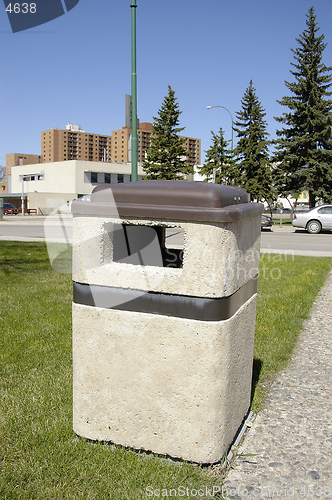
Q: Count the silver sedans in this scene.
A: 1